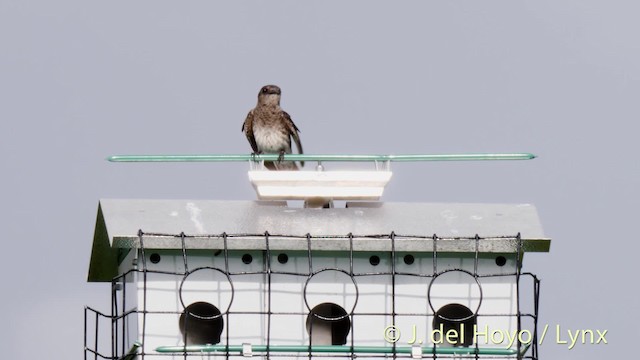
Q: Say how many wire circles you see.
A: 3